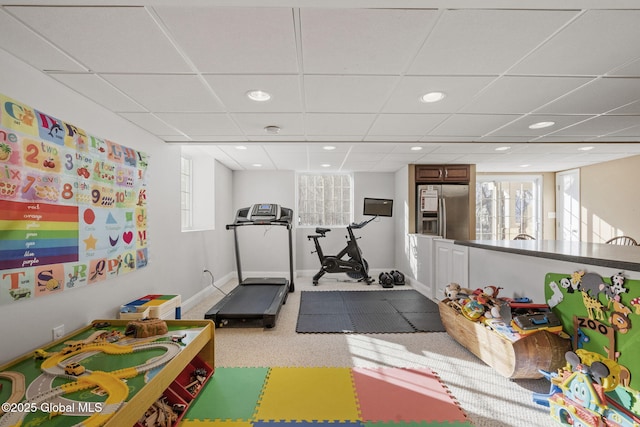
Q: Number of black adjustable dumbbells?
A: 2